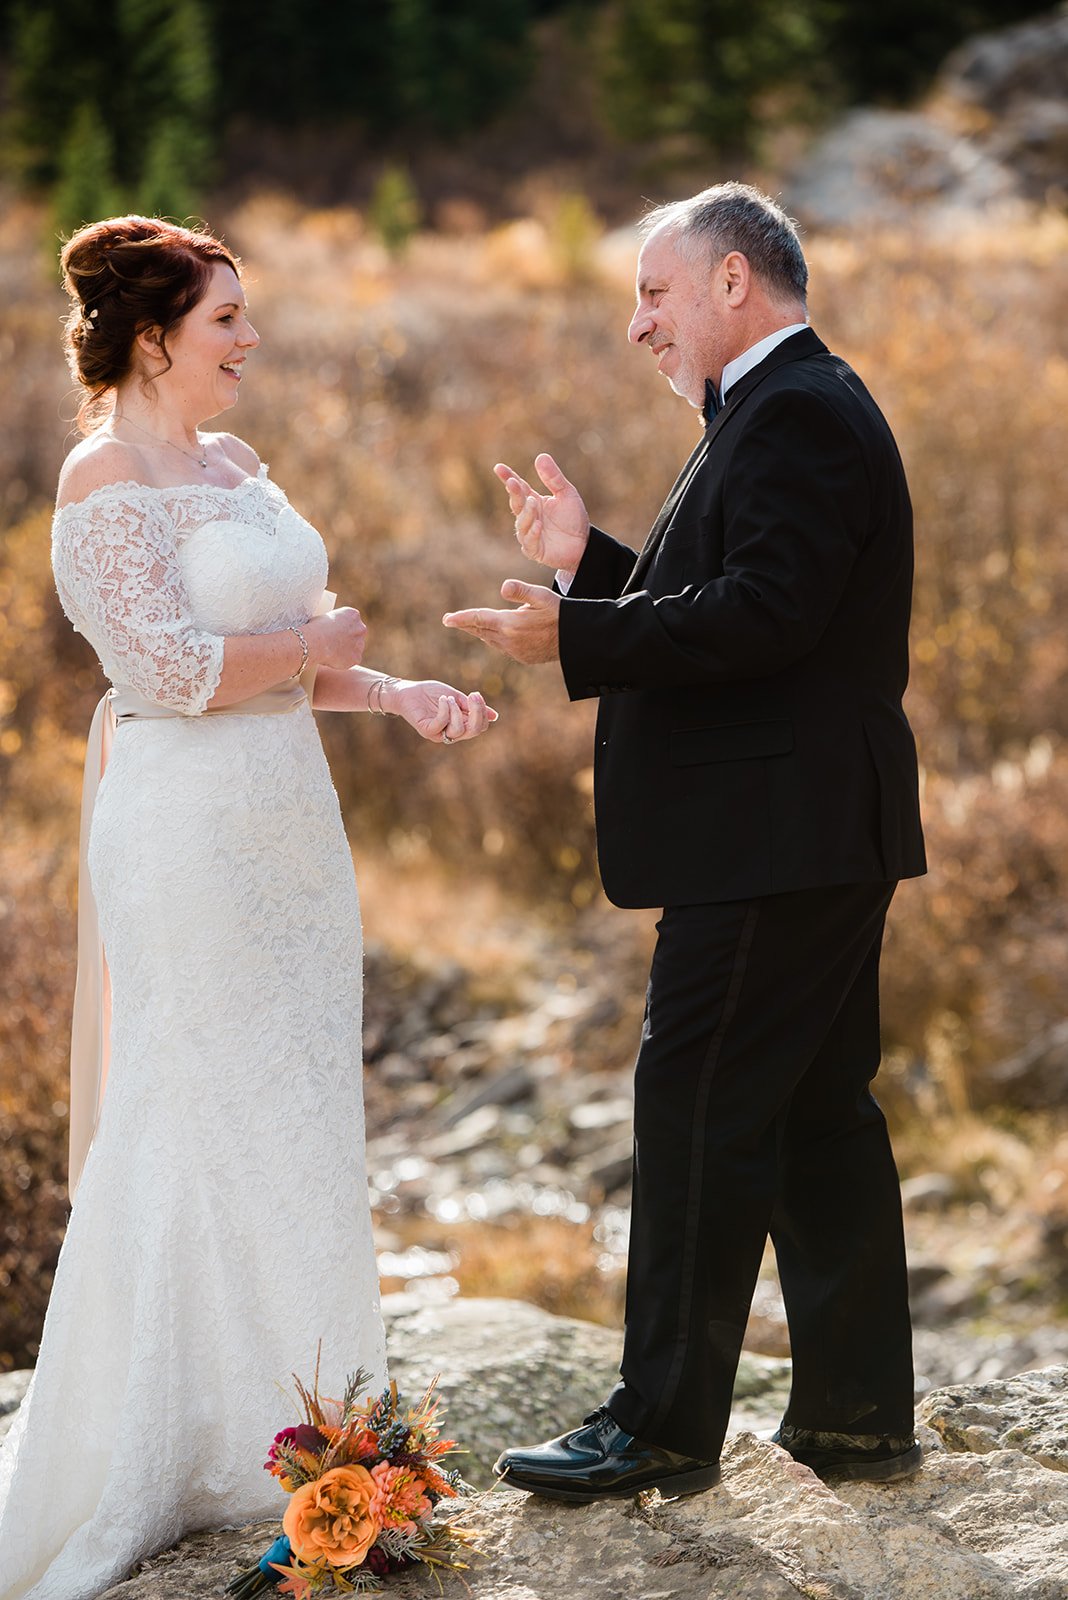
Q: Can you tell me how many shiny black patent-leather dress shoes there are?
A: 2